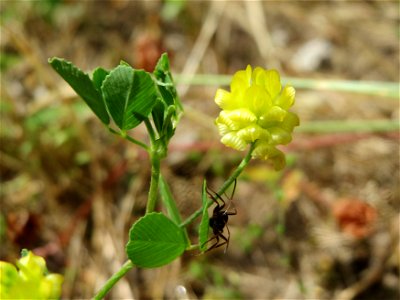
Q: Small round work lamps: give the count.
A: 0